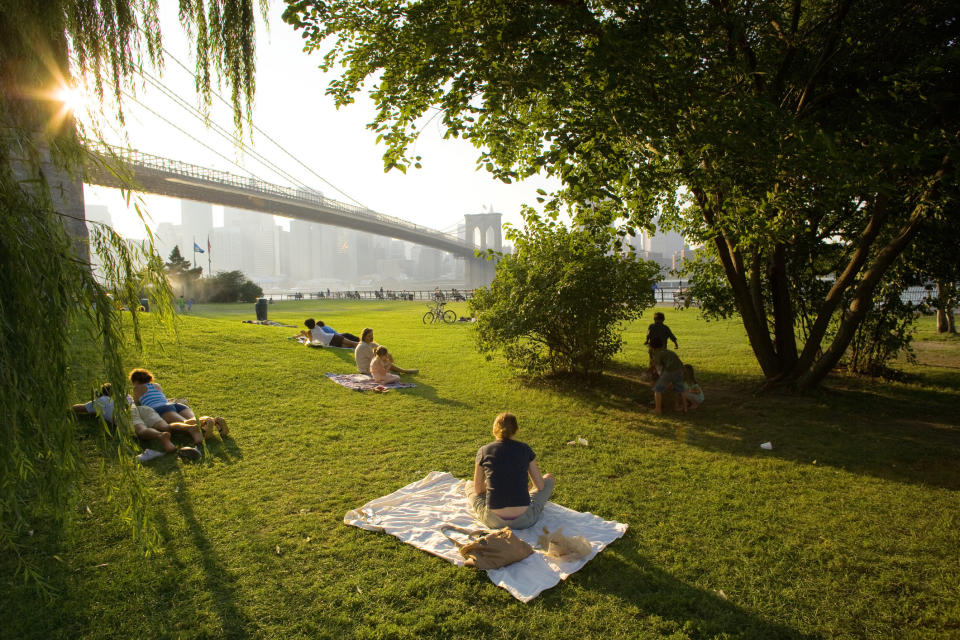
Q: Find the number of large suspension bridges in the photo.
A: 1